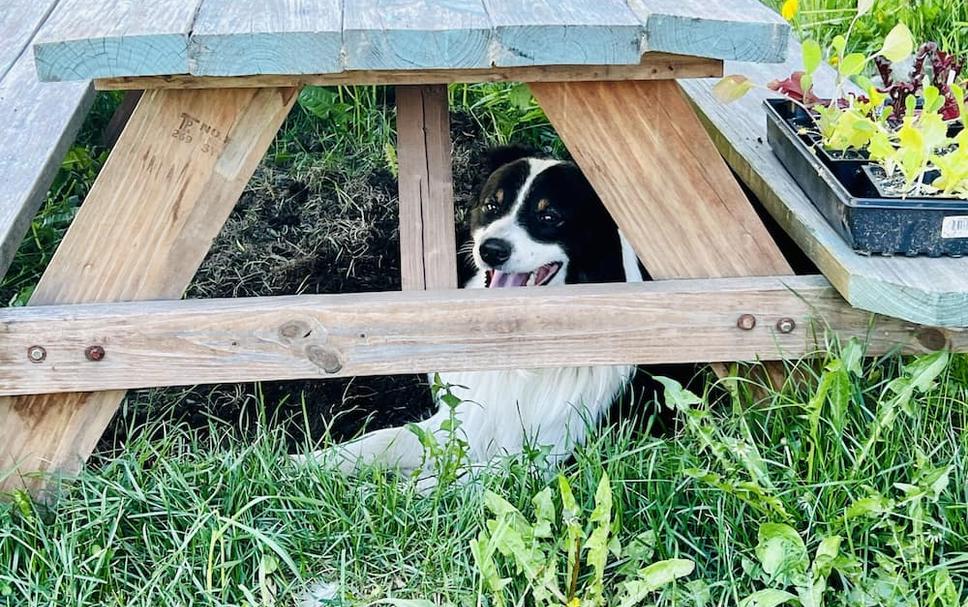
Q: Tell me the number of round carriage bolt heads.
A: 4